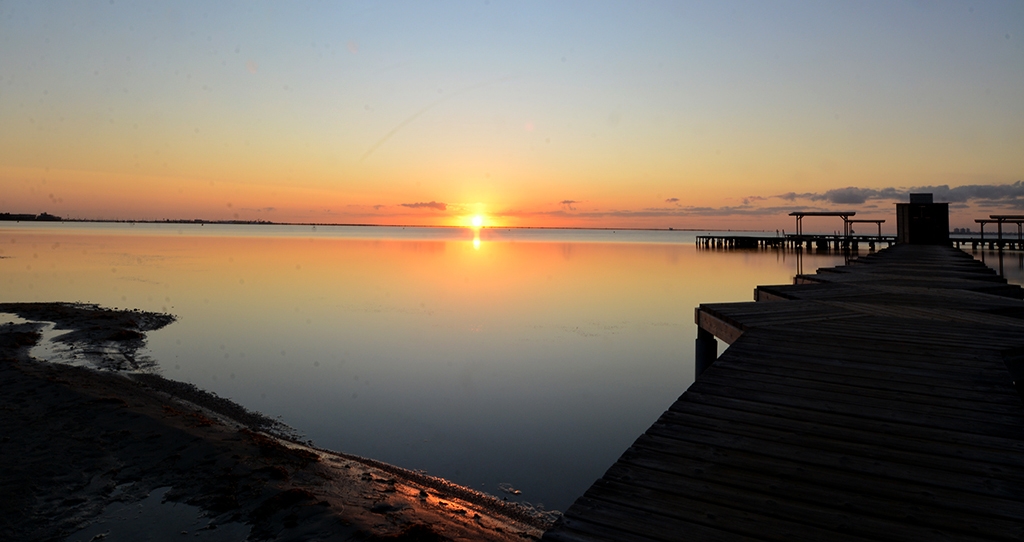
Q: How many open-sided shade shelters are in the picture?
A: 4